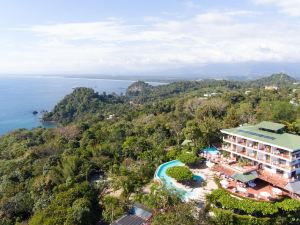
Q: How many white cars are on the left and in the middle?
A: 0